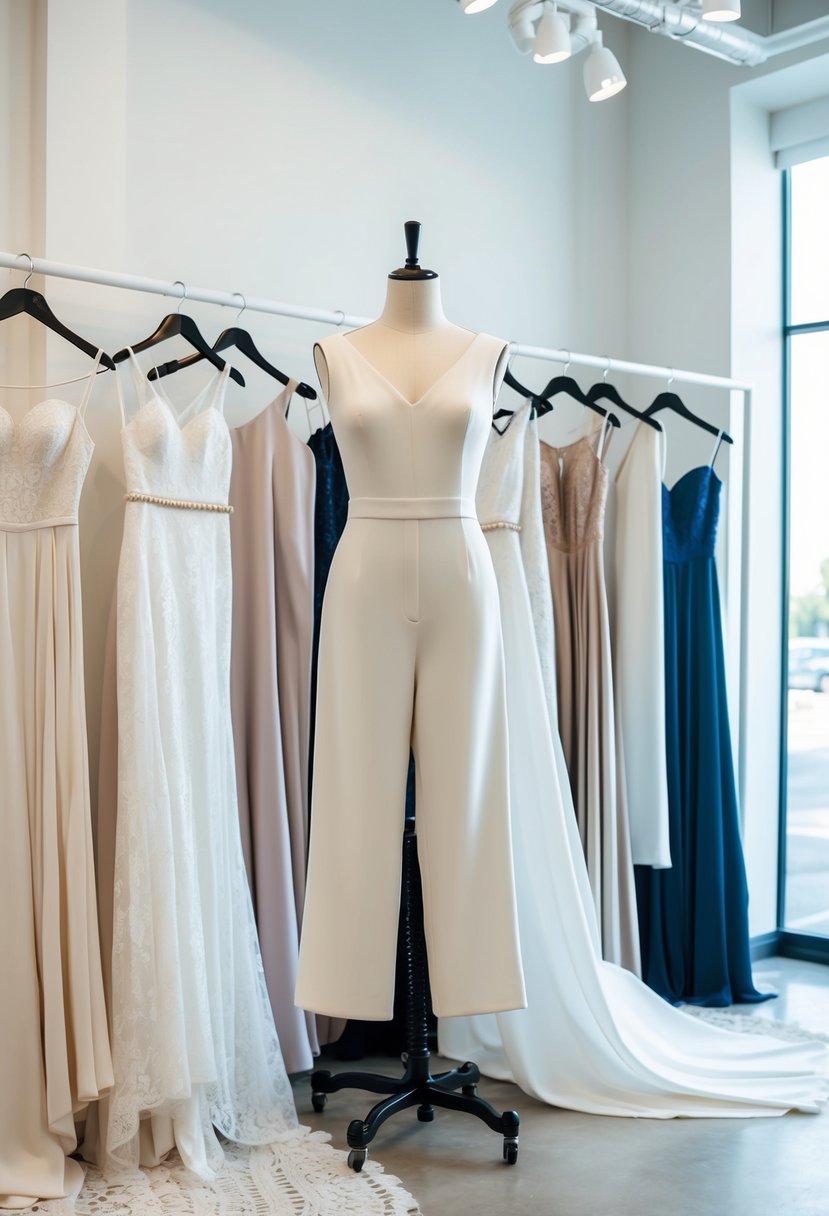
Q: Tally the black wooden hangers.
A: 7